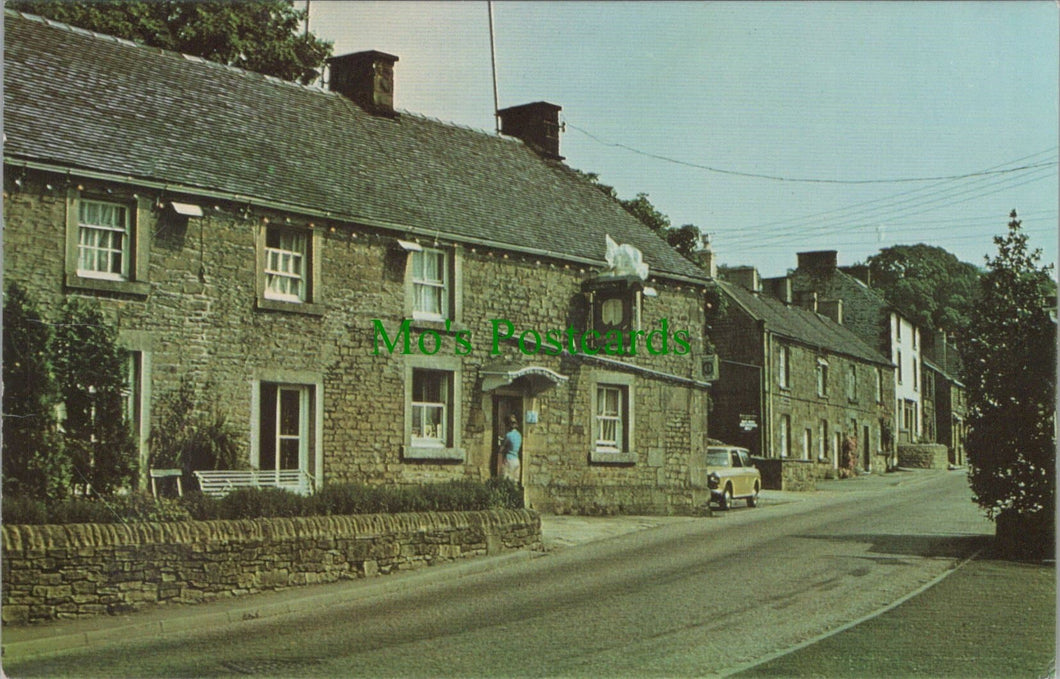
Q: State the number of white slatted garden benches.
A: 1